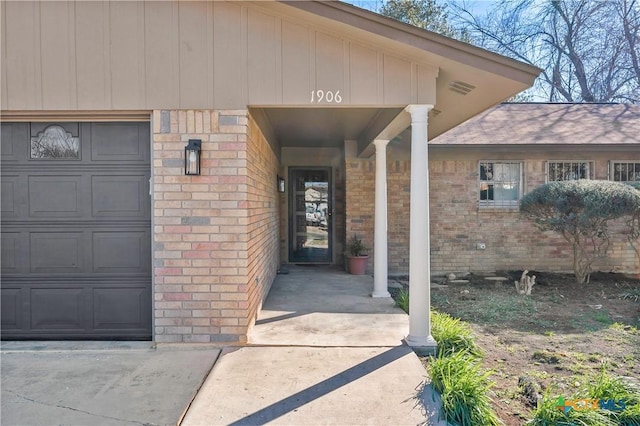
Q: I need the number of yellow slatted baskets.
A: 0